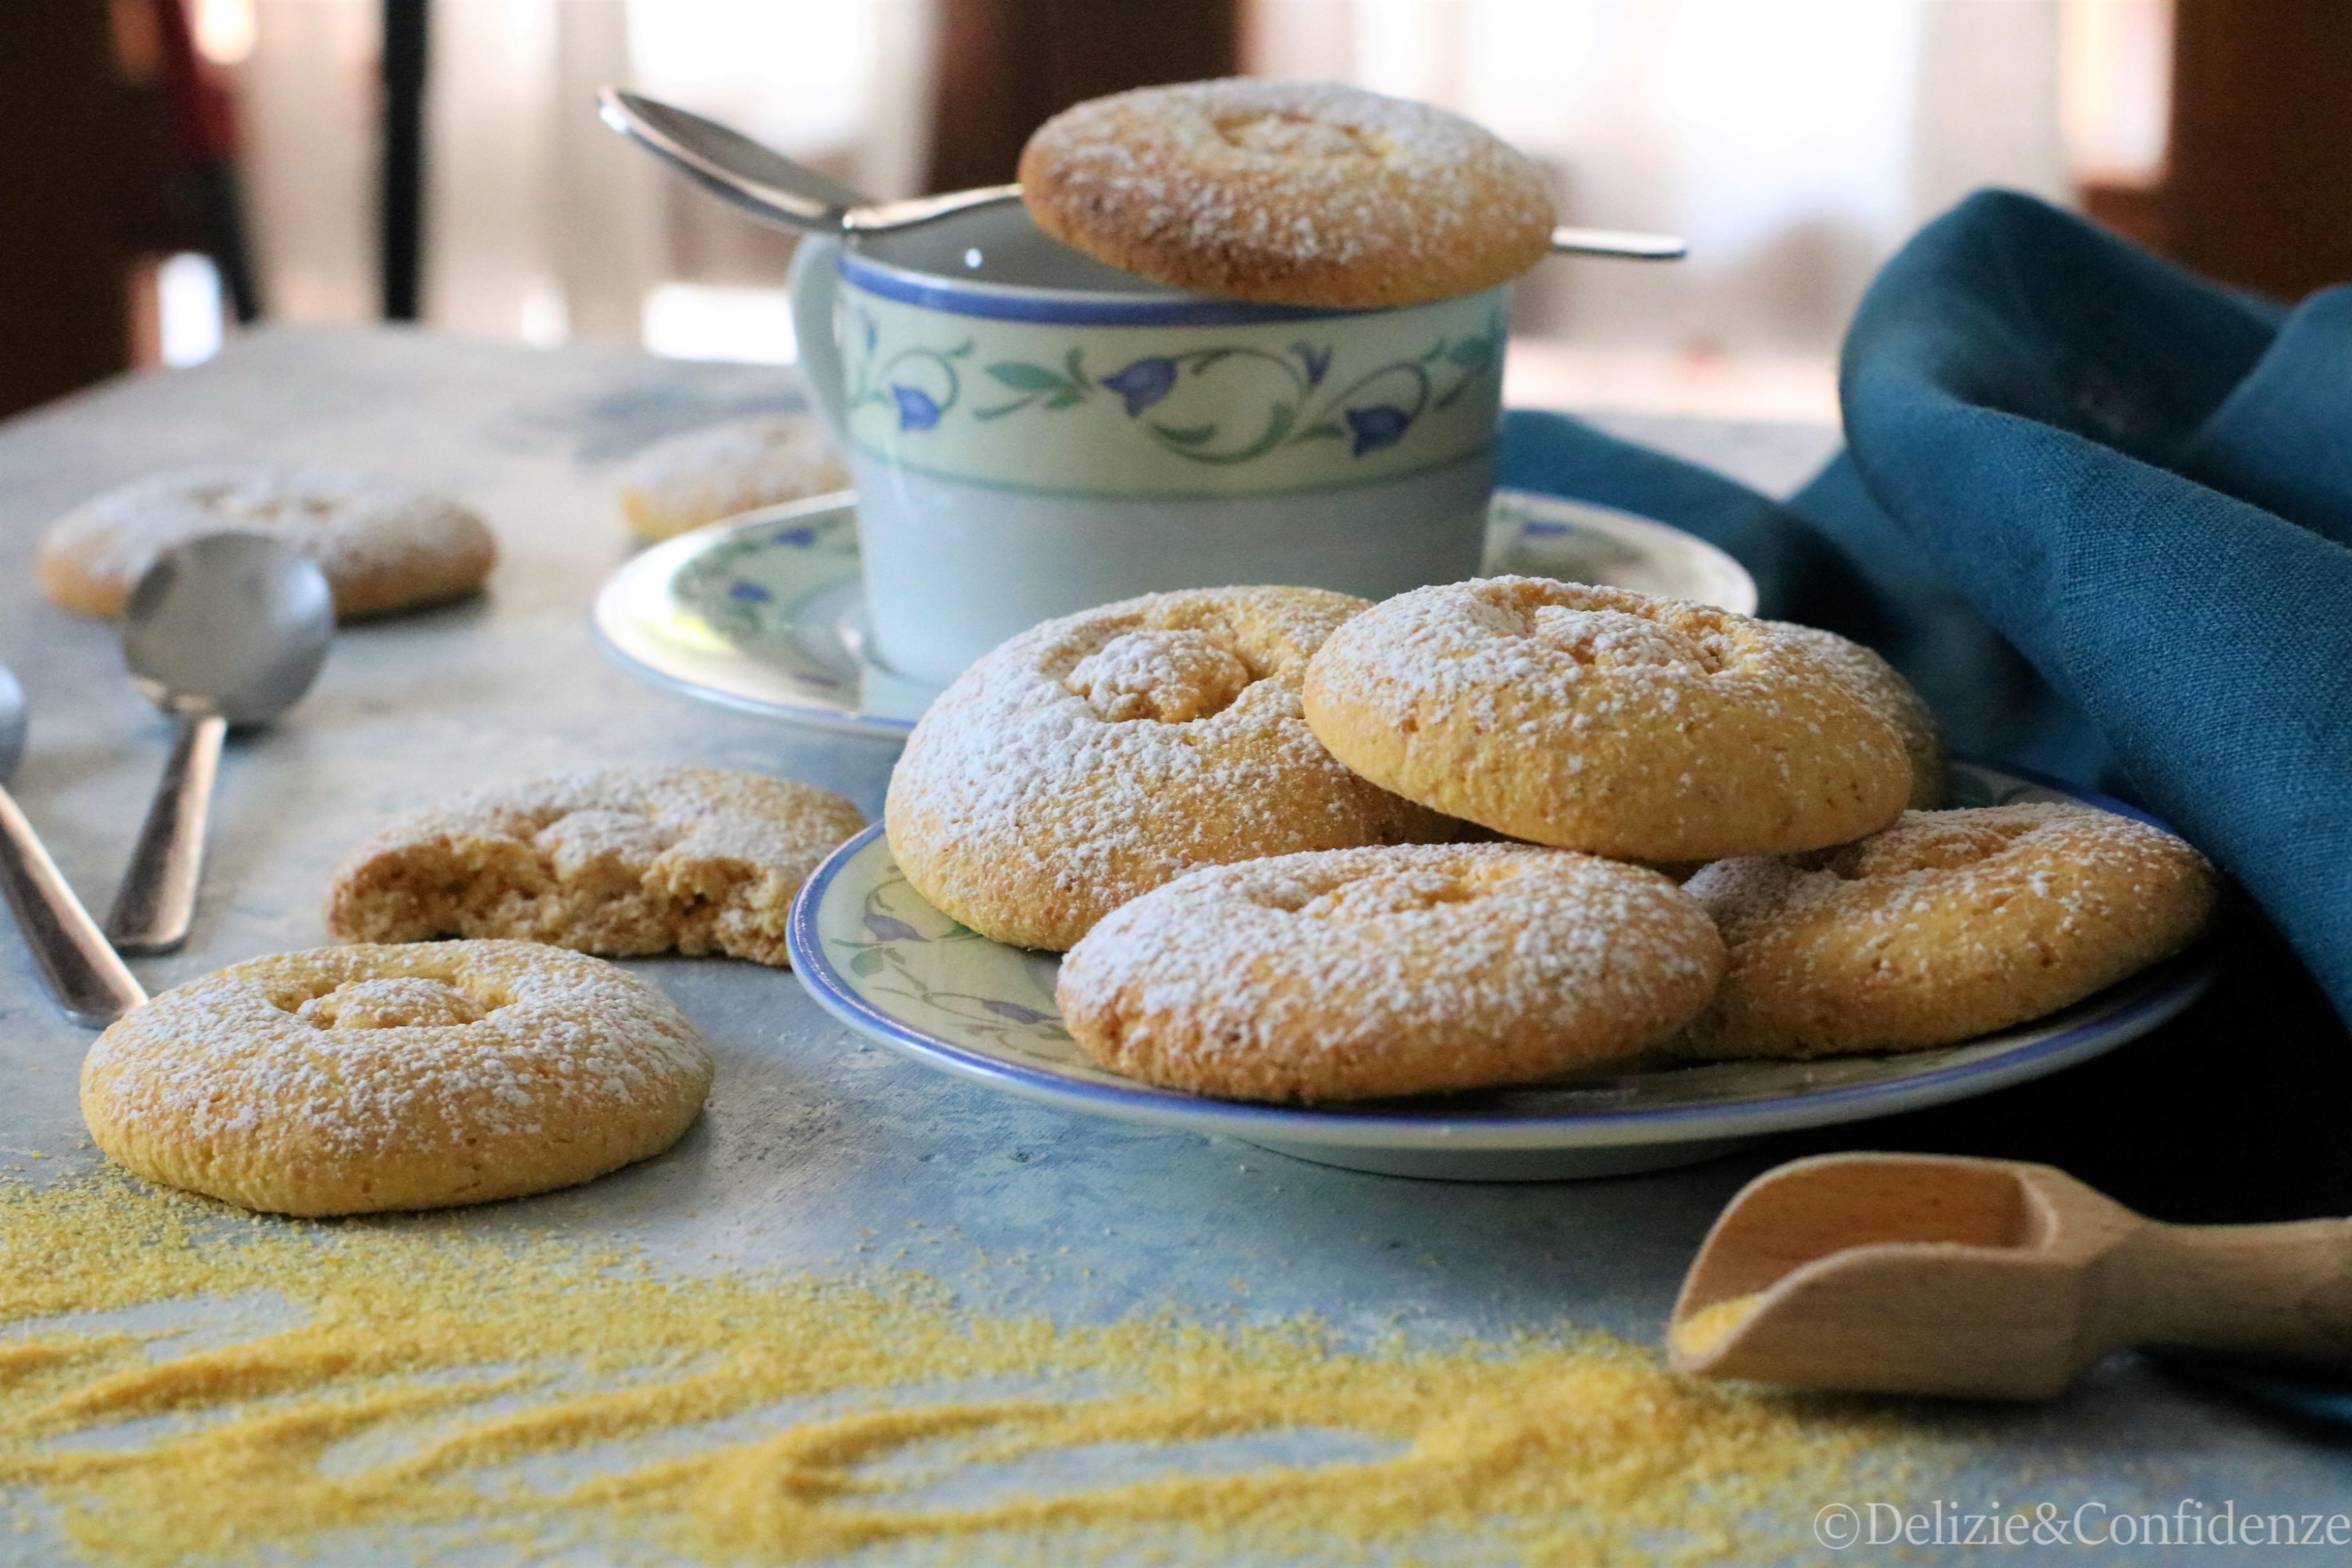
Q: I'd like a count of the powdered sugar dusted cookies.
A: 10